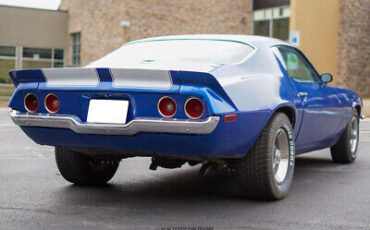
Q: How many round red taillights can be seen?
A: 4